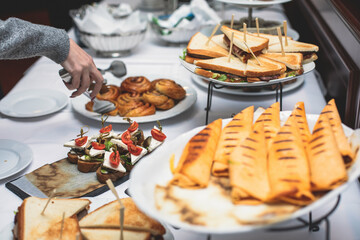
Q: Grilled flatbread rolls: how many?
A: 8